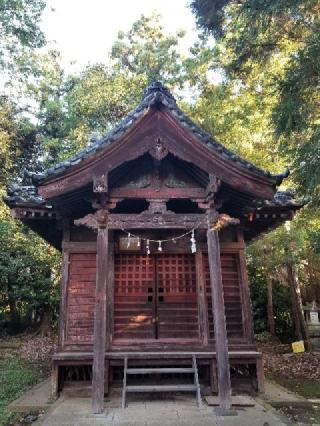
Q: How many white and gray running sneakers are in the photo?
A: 0